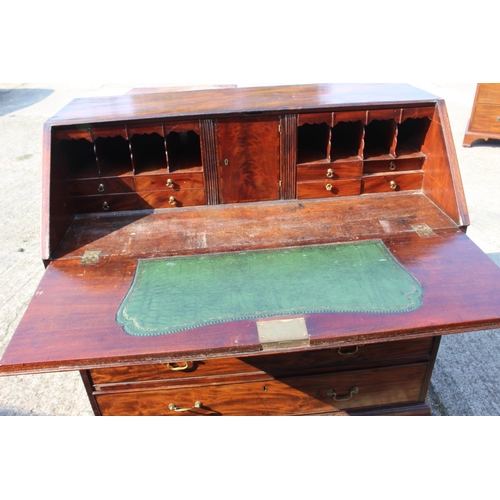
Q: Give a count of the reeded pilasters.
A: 2